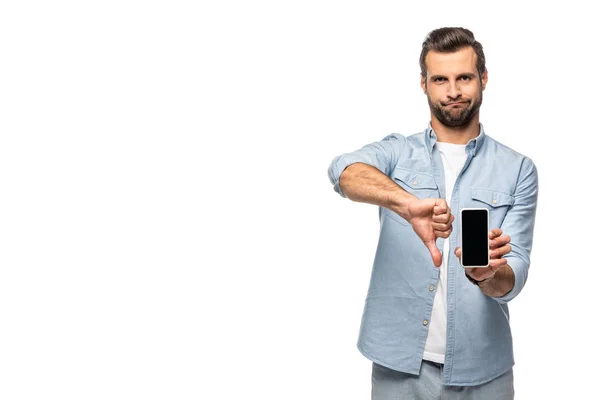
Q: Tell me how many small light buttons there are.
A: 4